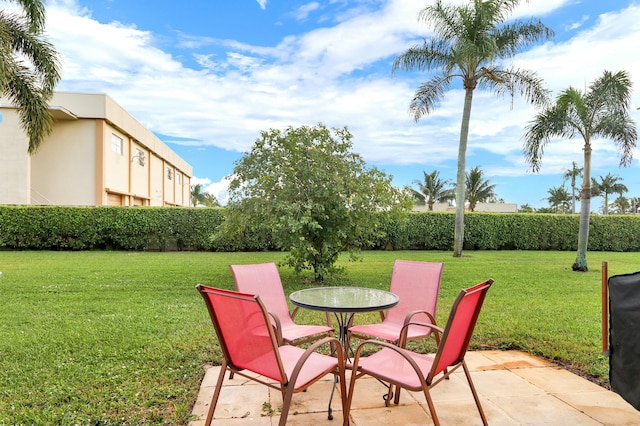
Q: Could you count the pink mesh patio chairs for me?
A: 4